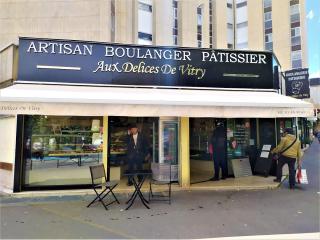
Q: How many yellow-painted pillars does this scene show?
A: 2